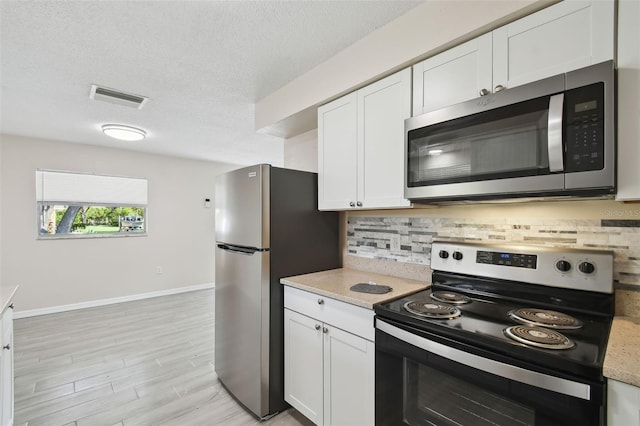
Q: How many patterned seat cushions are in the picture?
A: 0